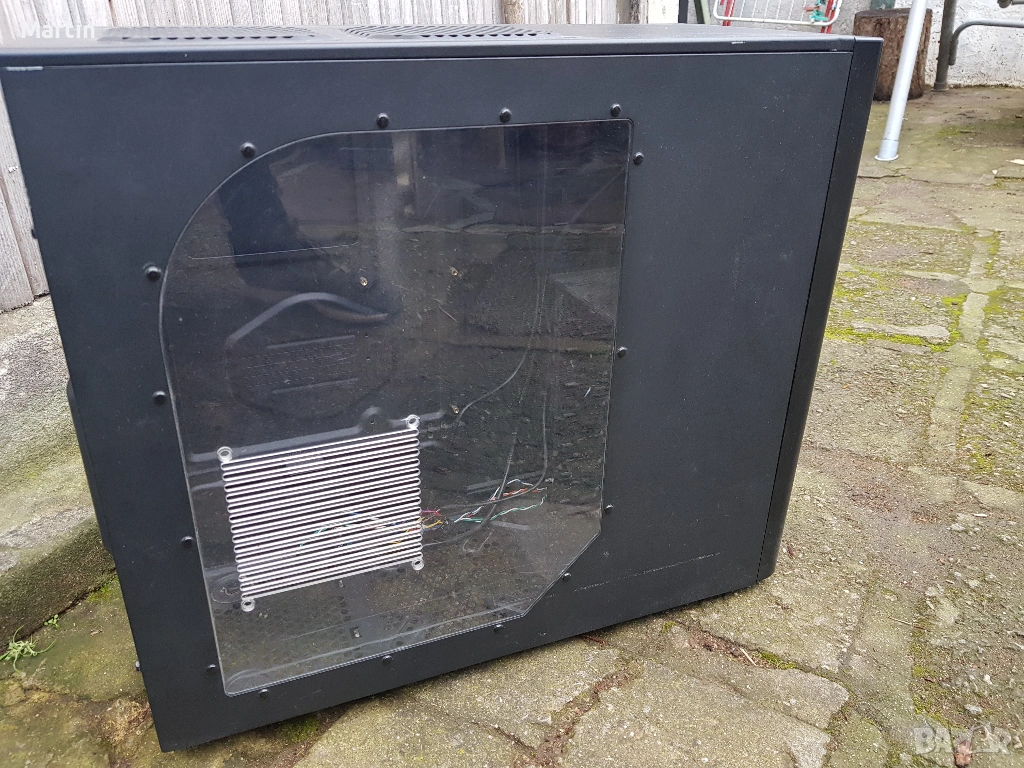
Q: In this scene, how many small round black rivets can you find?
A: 15